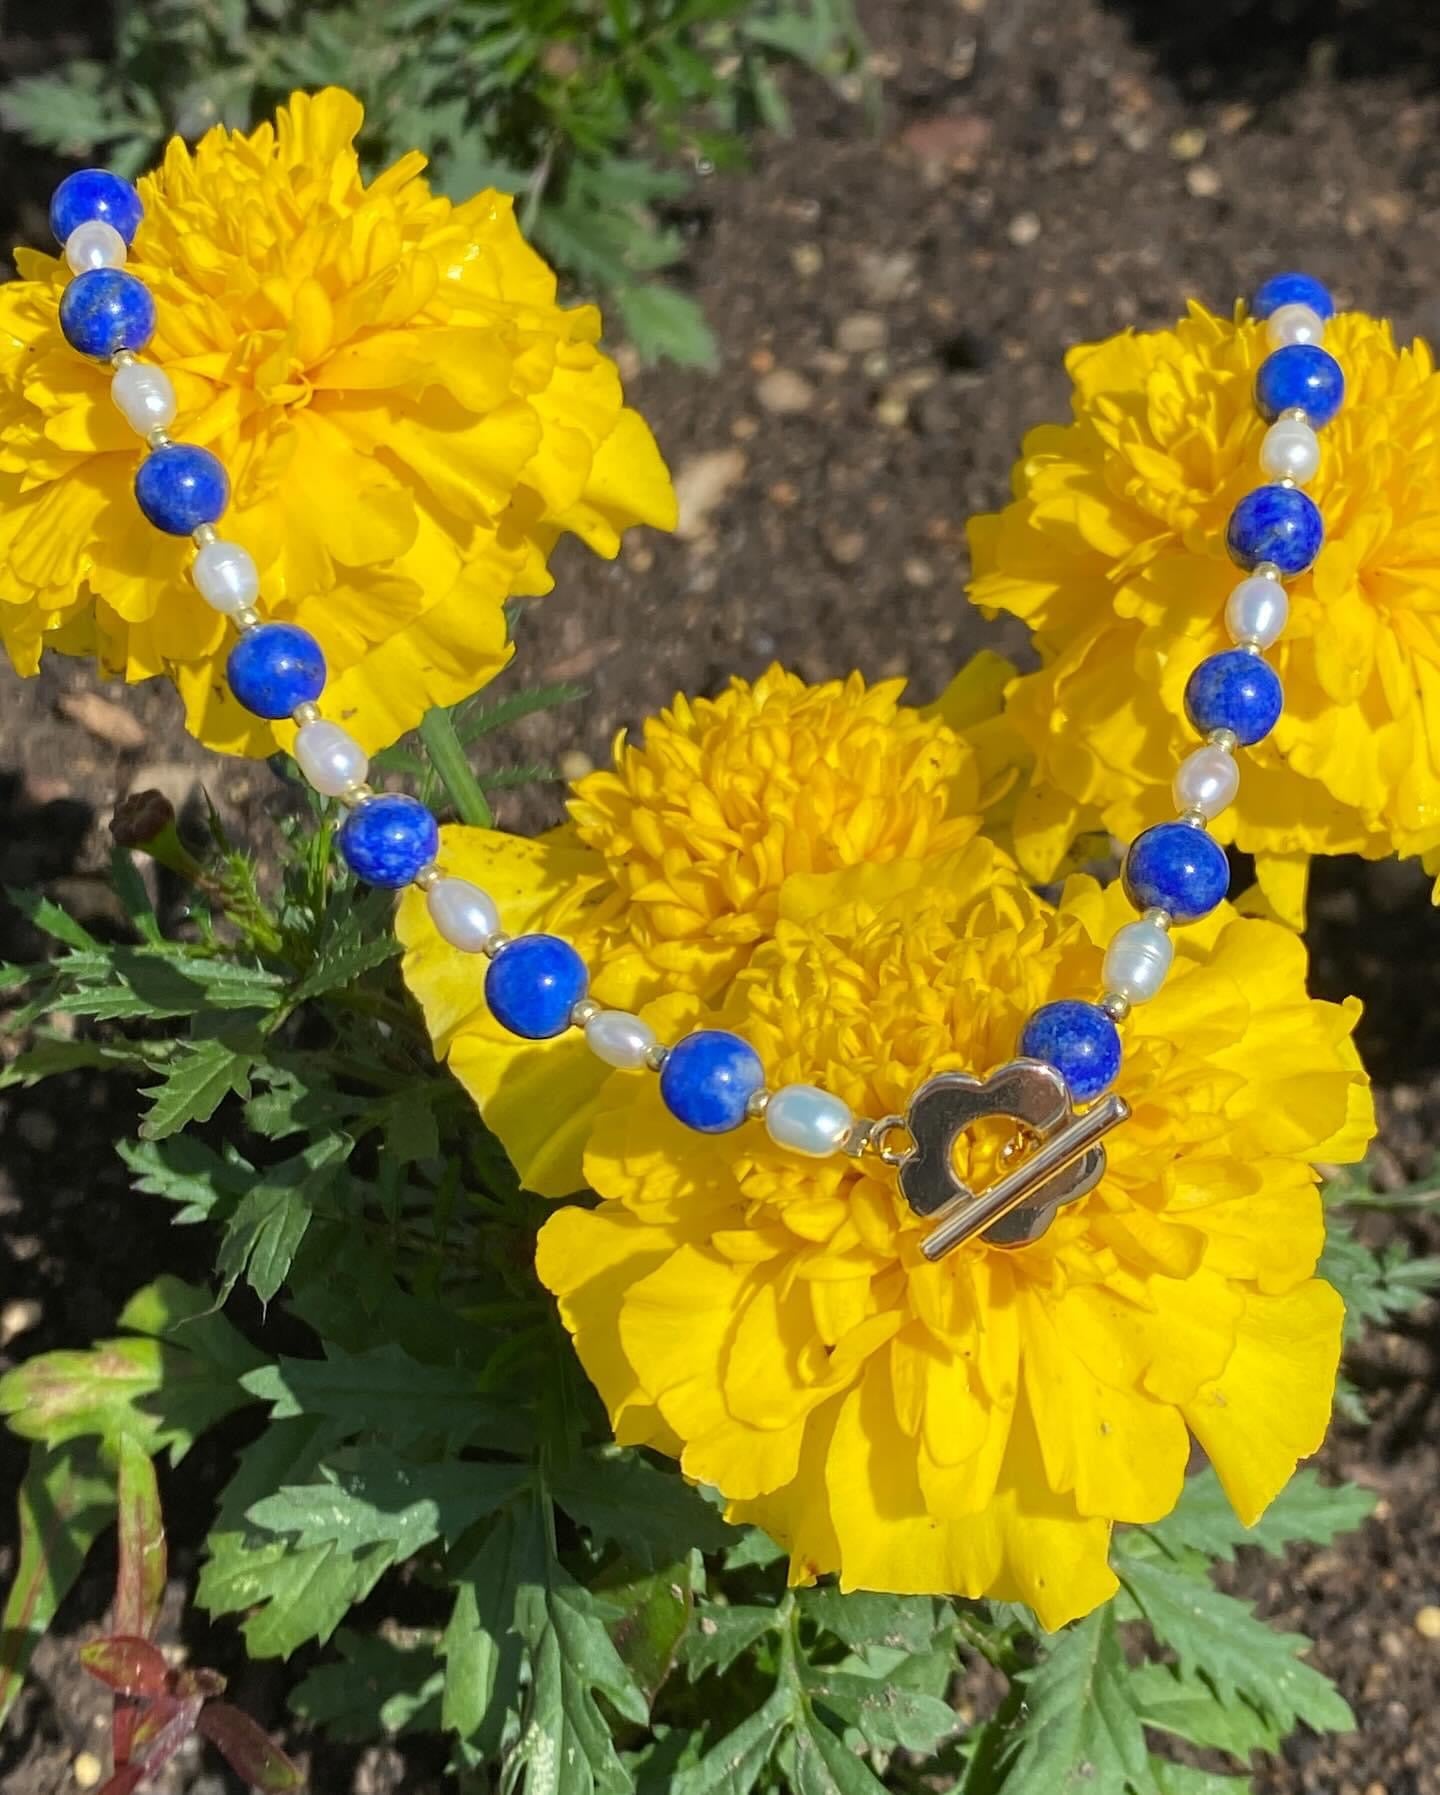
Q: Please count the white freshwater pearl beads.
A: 12